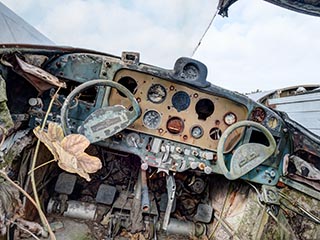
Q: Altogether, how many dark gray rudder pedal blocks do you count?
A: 4